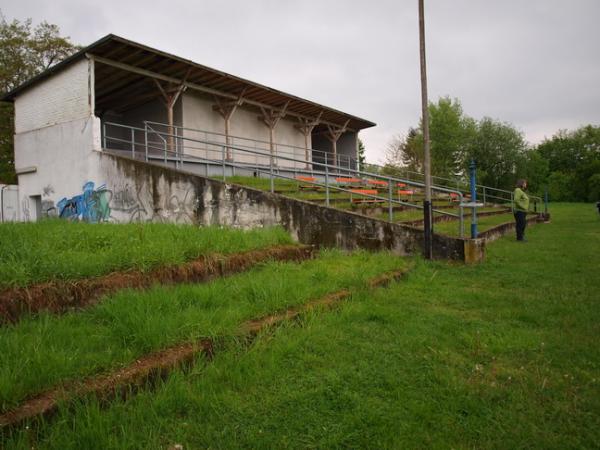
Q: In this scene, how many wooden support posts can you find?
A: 5